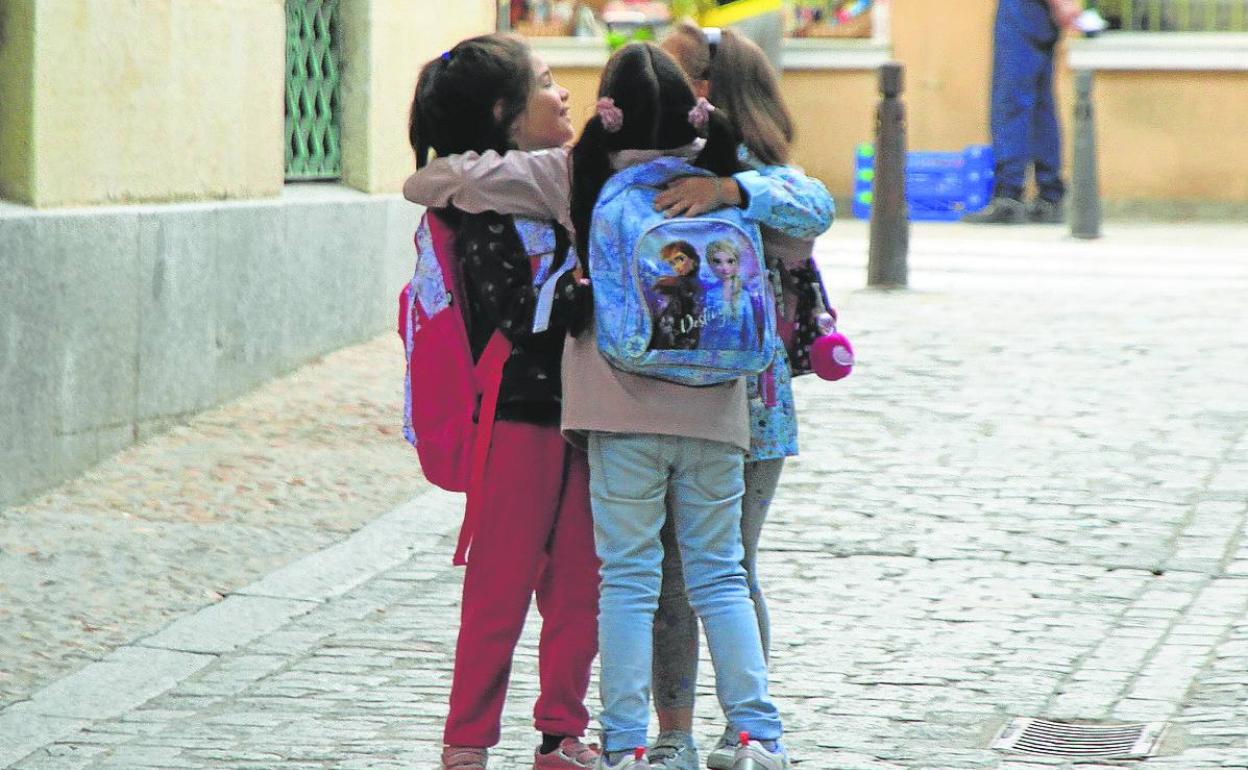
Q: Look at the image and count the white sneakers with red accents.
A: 2